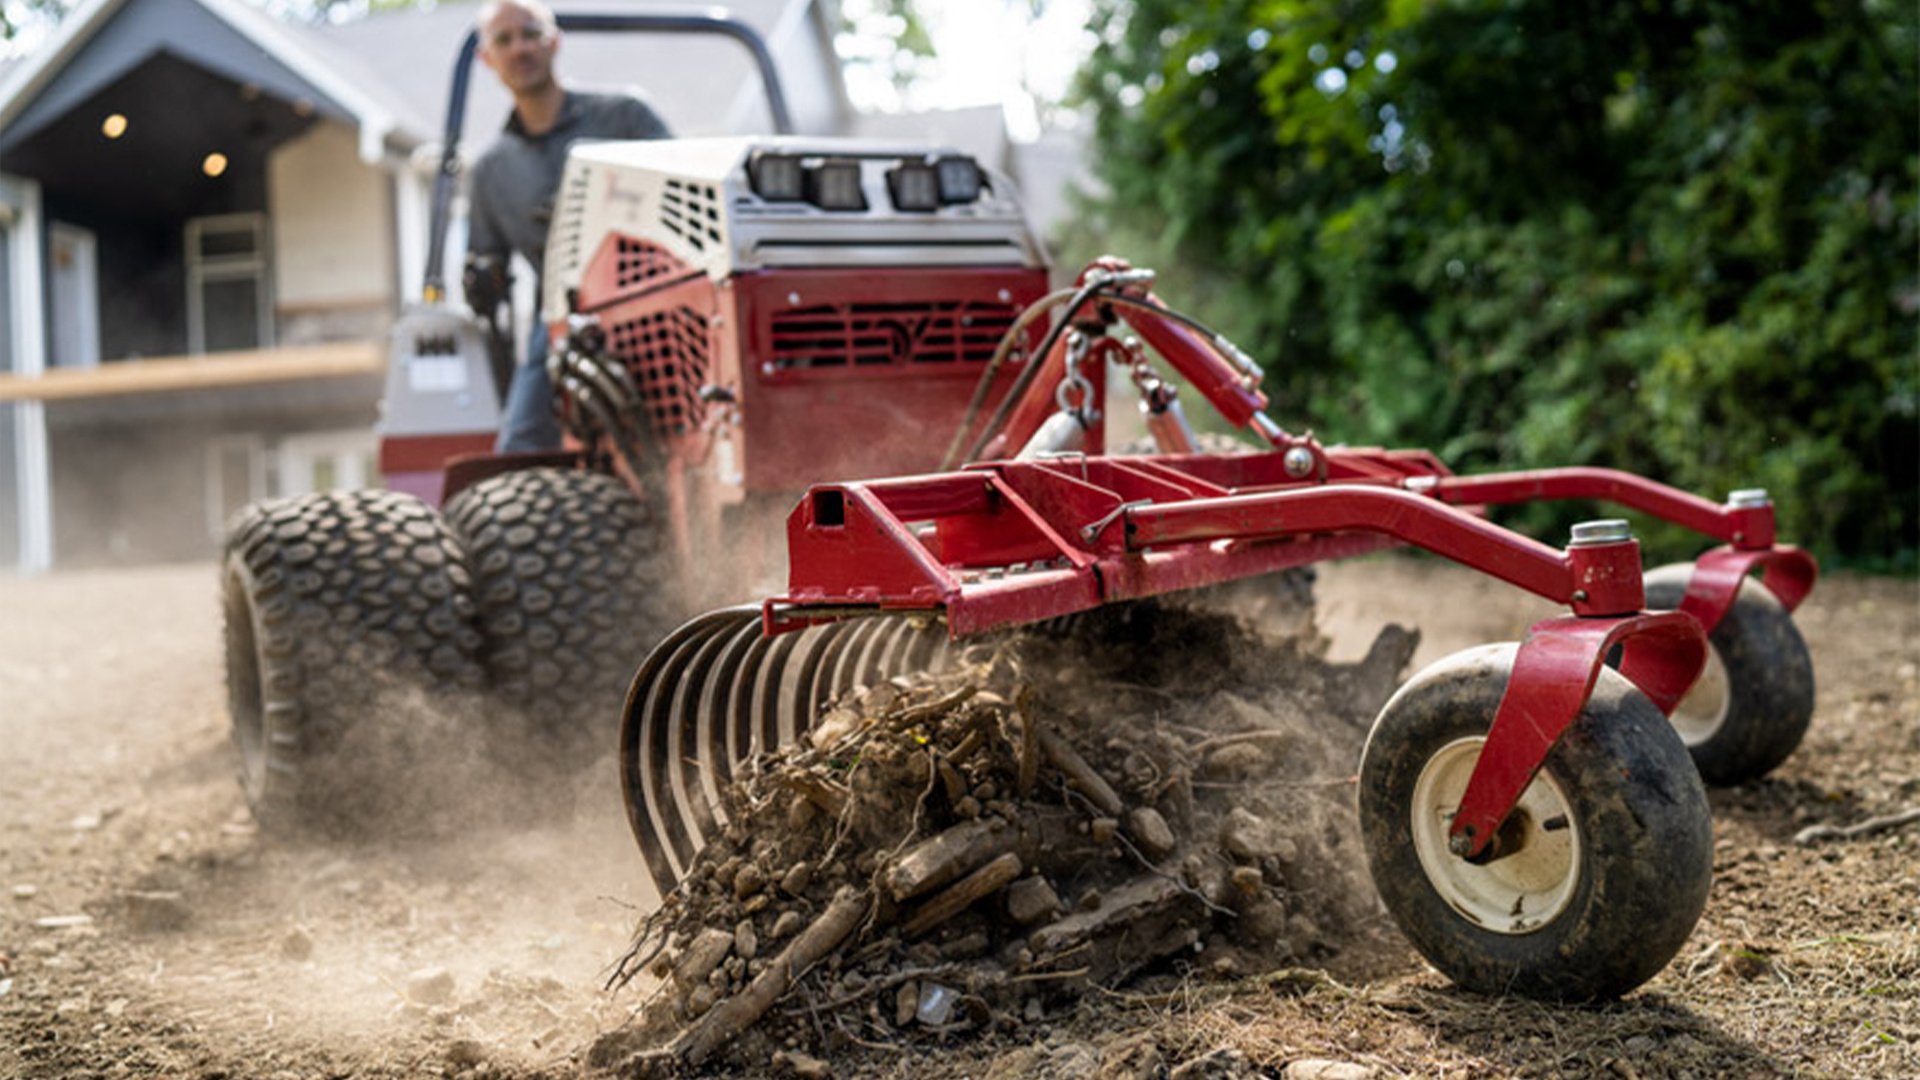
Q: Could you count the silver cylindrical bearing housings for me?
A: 2